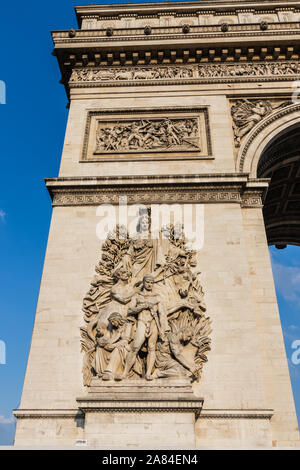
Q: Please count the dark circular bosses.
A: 6